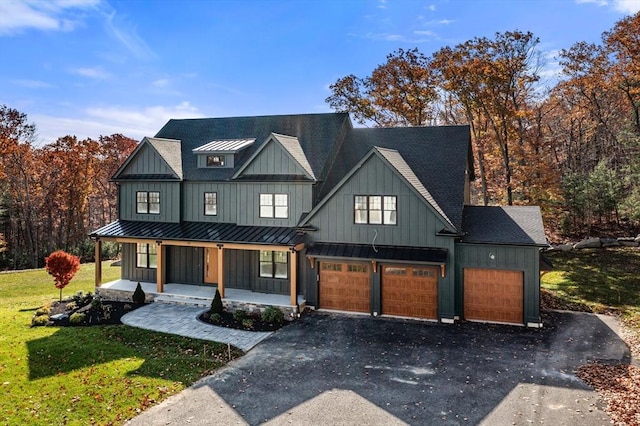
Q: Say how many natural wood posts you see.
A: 4